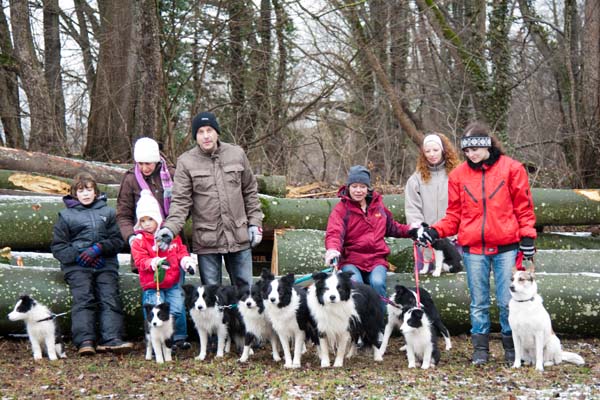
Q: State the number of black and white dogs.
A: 9